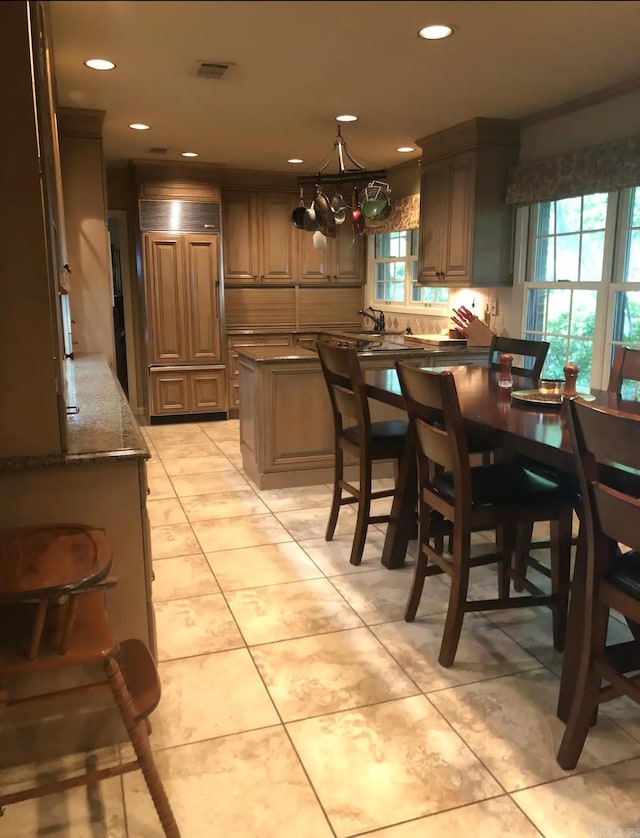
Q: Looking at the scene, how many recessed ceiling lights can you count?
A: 7